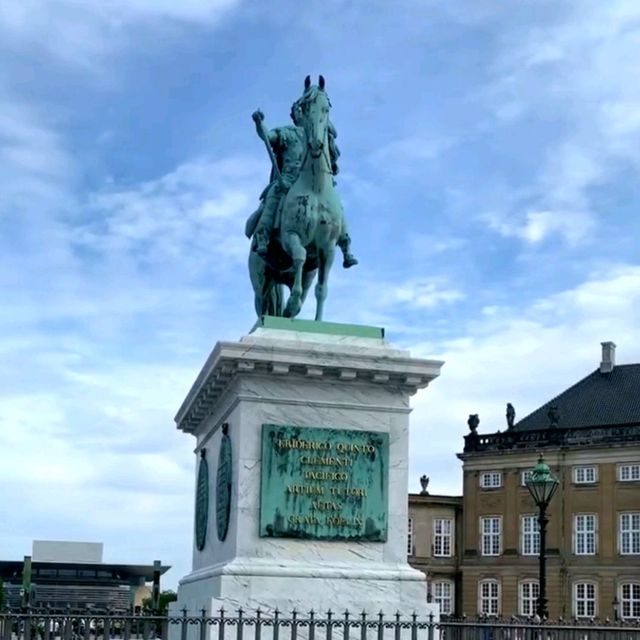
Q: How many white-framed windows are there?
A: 15